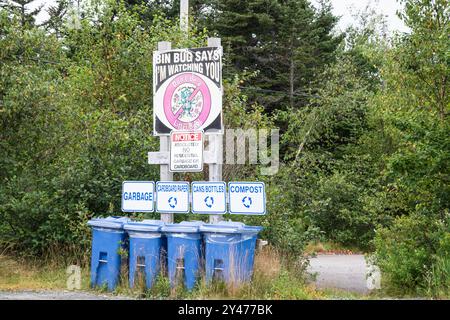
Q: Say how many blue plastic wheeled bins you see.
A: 4